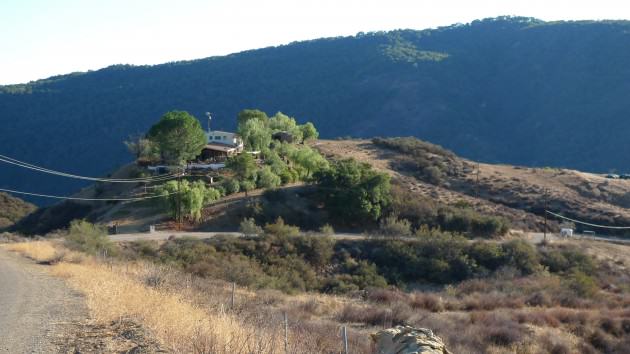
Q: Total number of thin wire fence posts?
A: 3